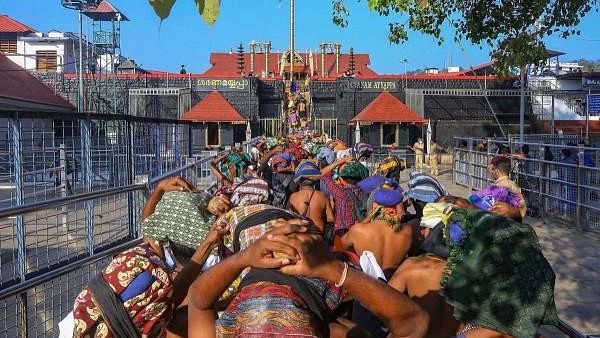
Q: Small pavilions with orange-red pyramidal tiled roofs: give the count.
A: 2